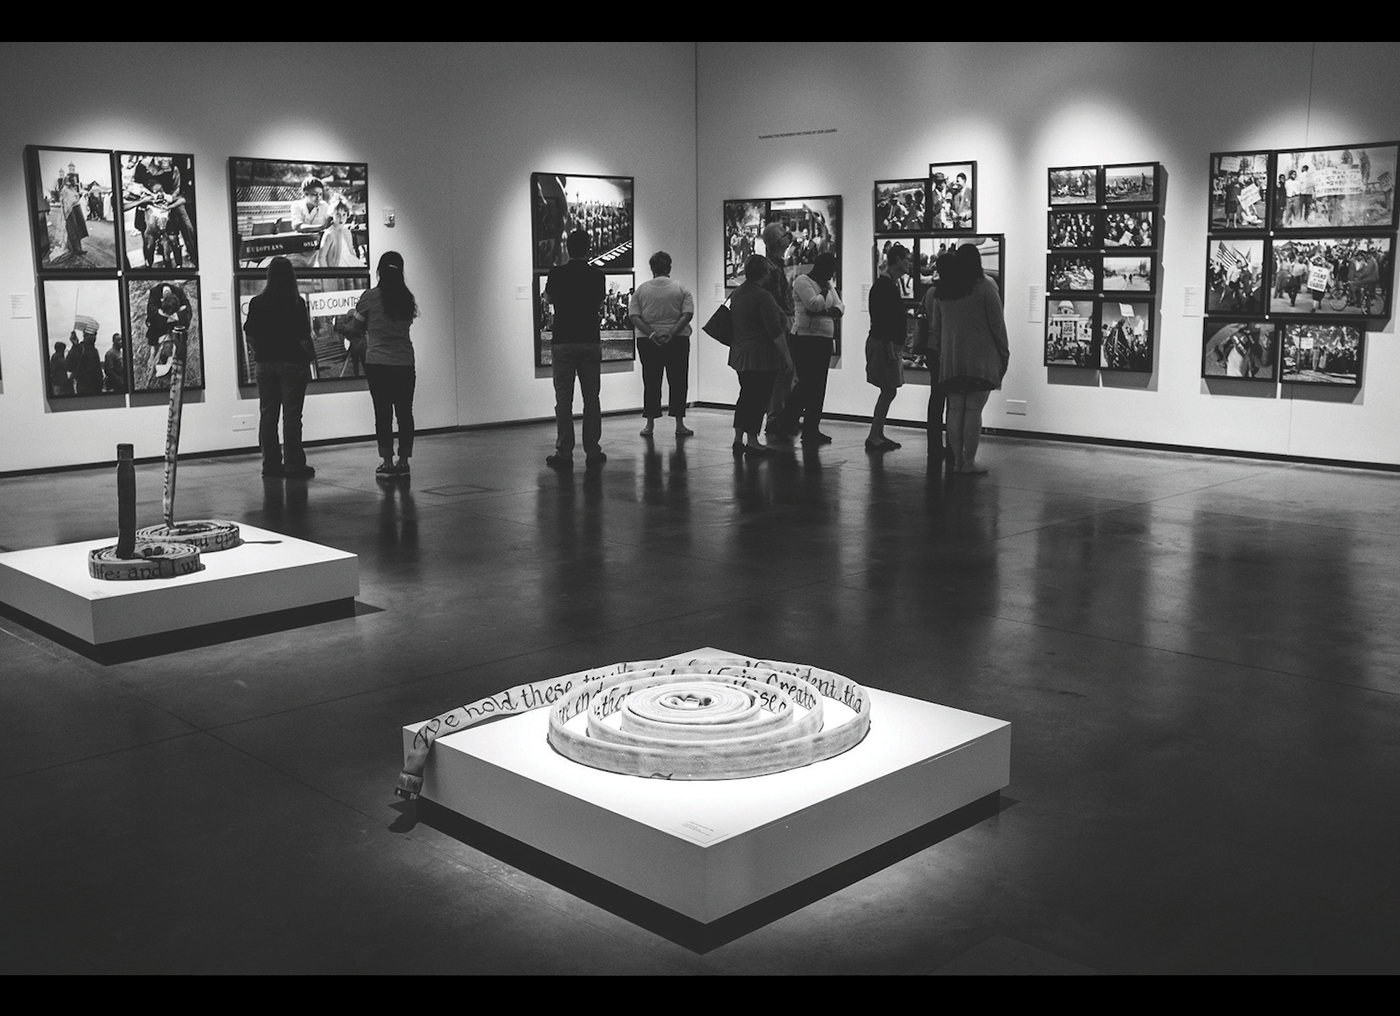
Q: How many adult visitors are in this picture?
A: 10